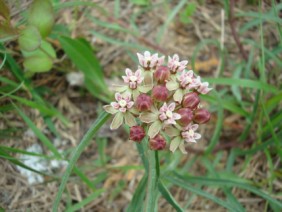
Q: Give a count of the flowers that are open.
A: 8